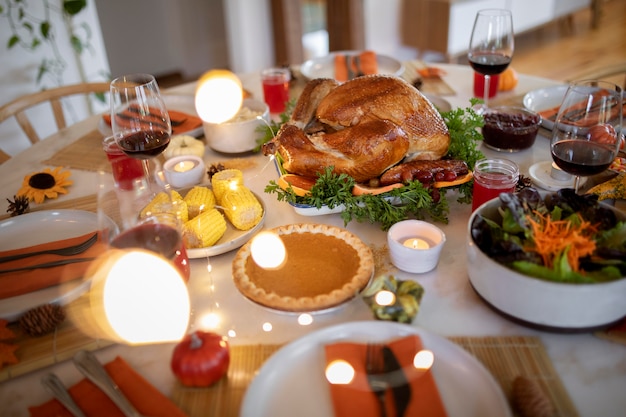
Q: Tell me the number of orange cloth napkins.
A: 6